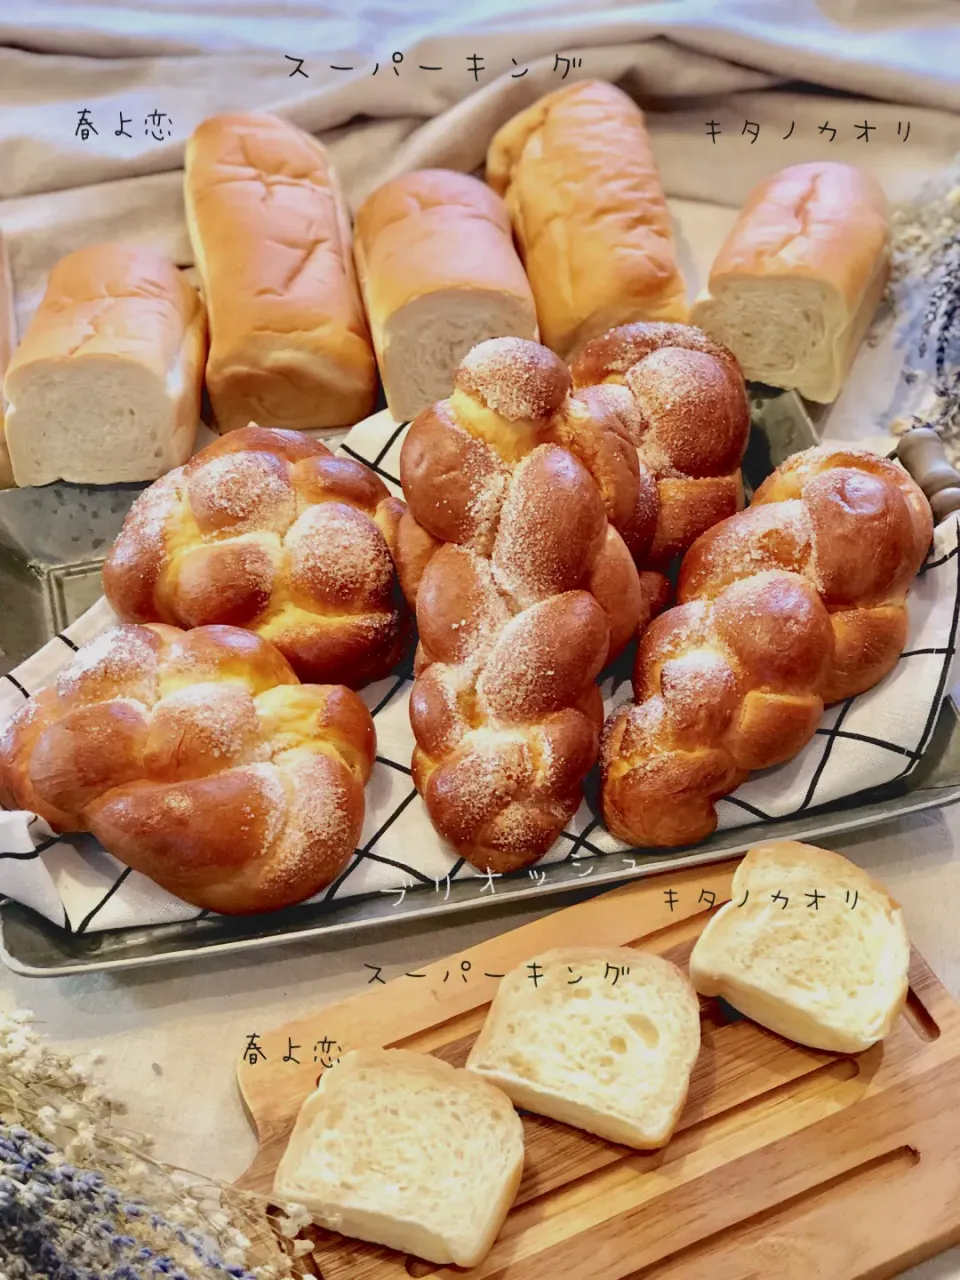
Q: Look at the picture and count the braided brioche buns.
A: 5